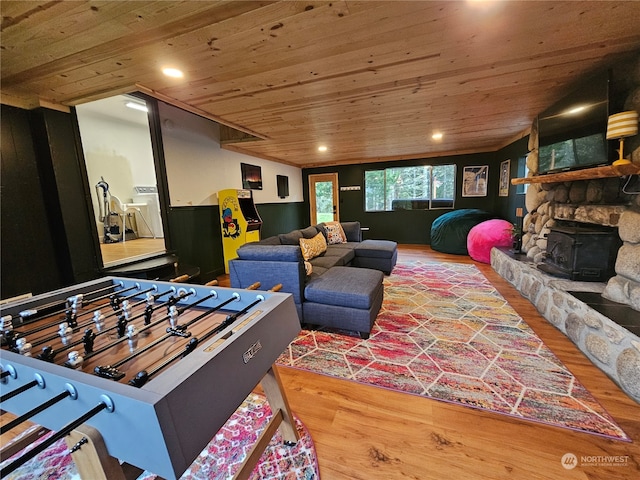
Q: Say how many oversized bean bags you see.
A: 2